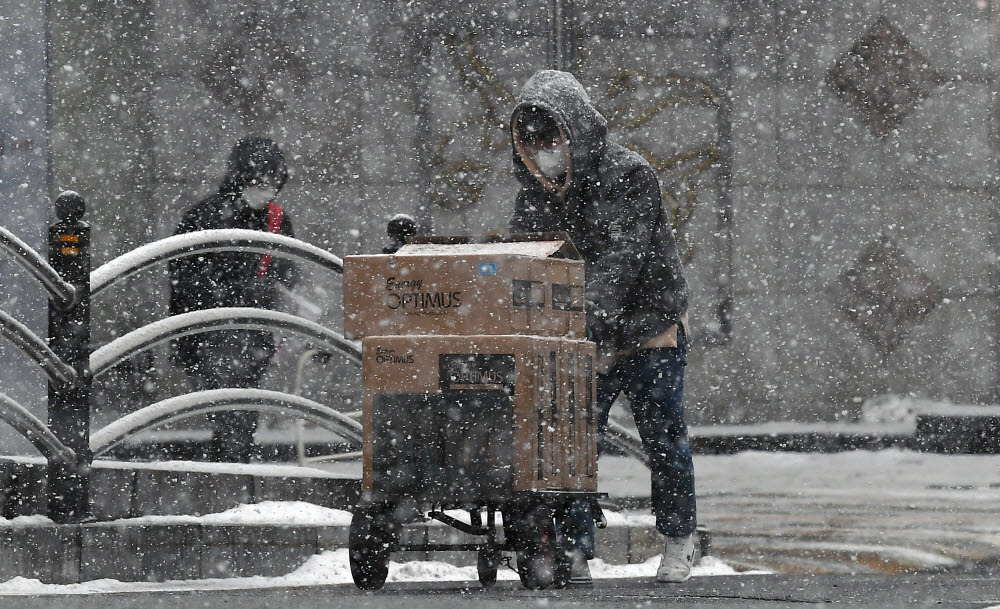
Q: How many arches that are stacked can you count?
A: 3